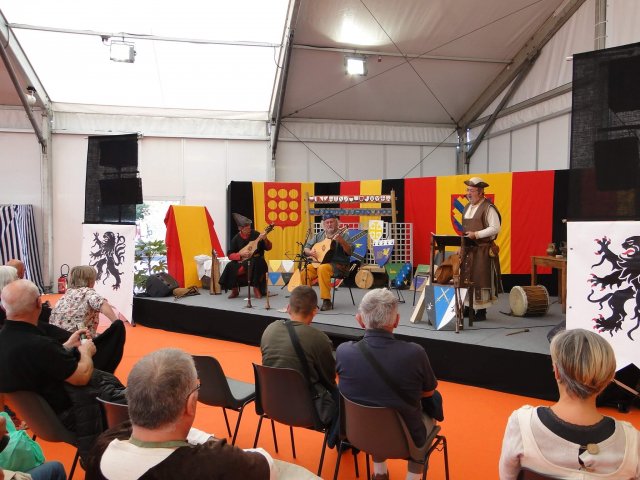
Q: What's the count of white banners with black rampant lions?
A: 2